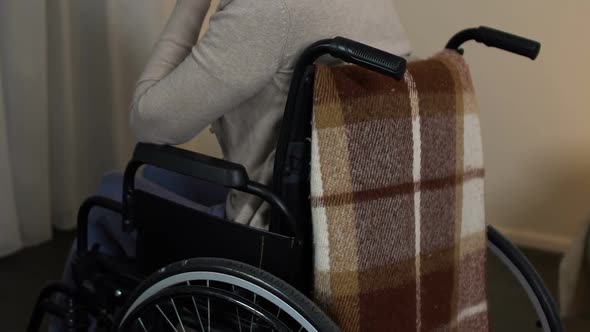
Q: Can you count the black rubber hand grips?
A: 2